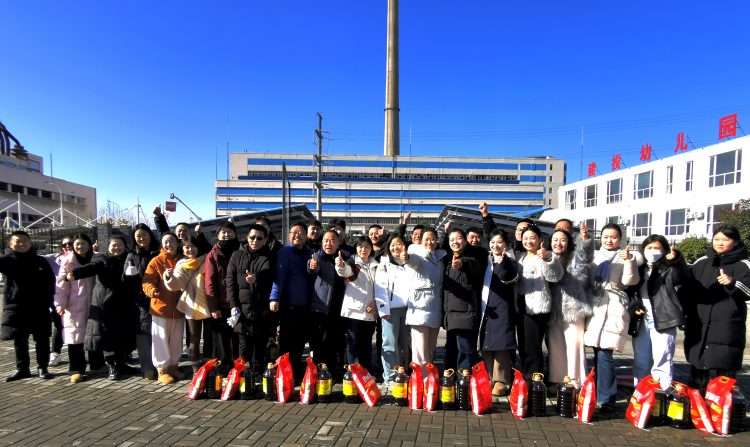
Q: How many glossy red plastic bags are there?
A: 13